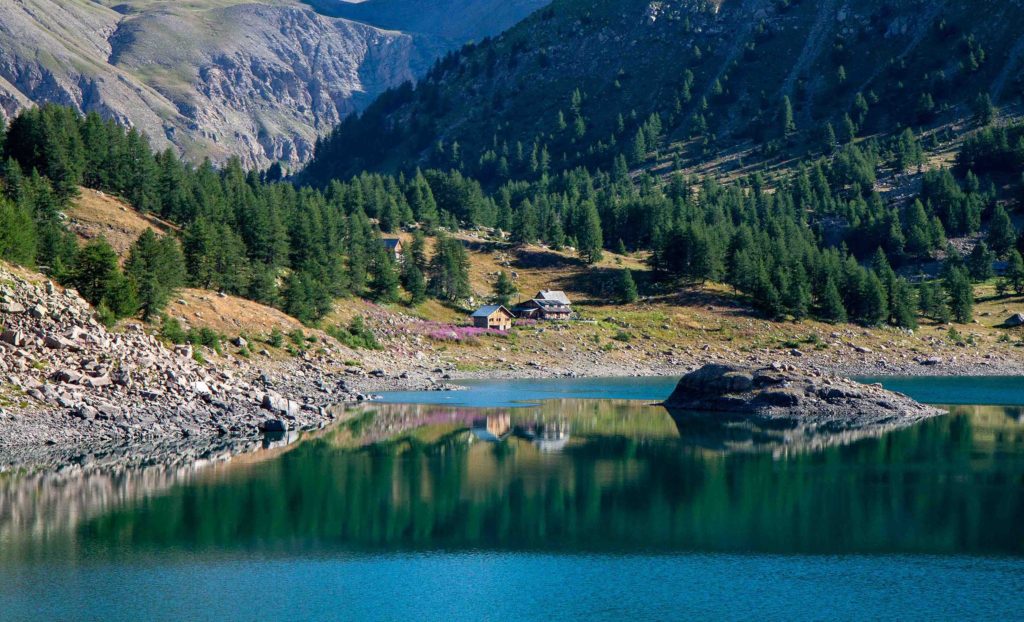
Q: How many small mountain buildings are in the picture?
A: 3